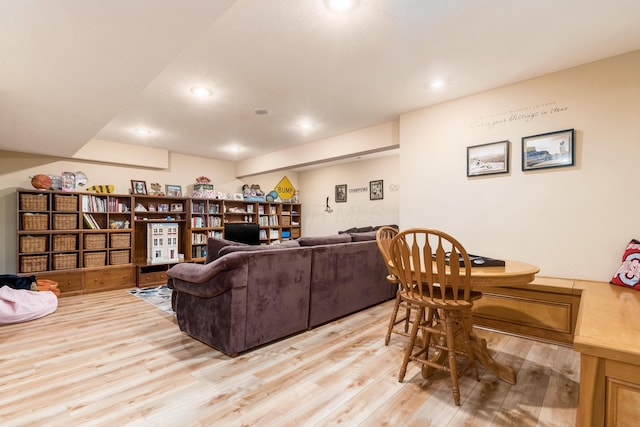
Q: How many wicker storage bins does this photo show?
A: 12